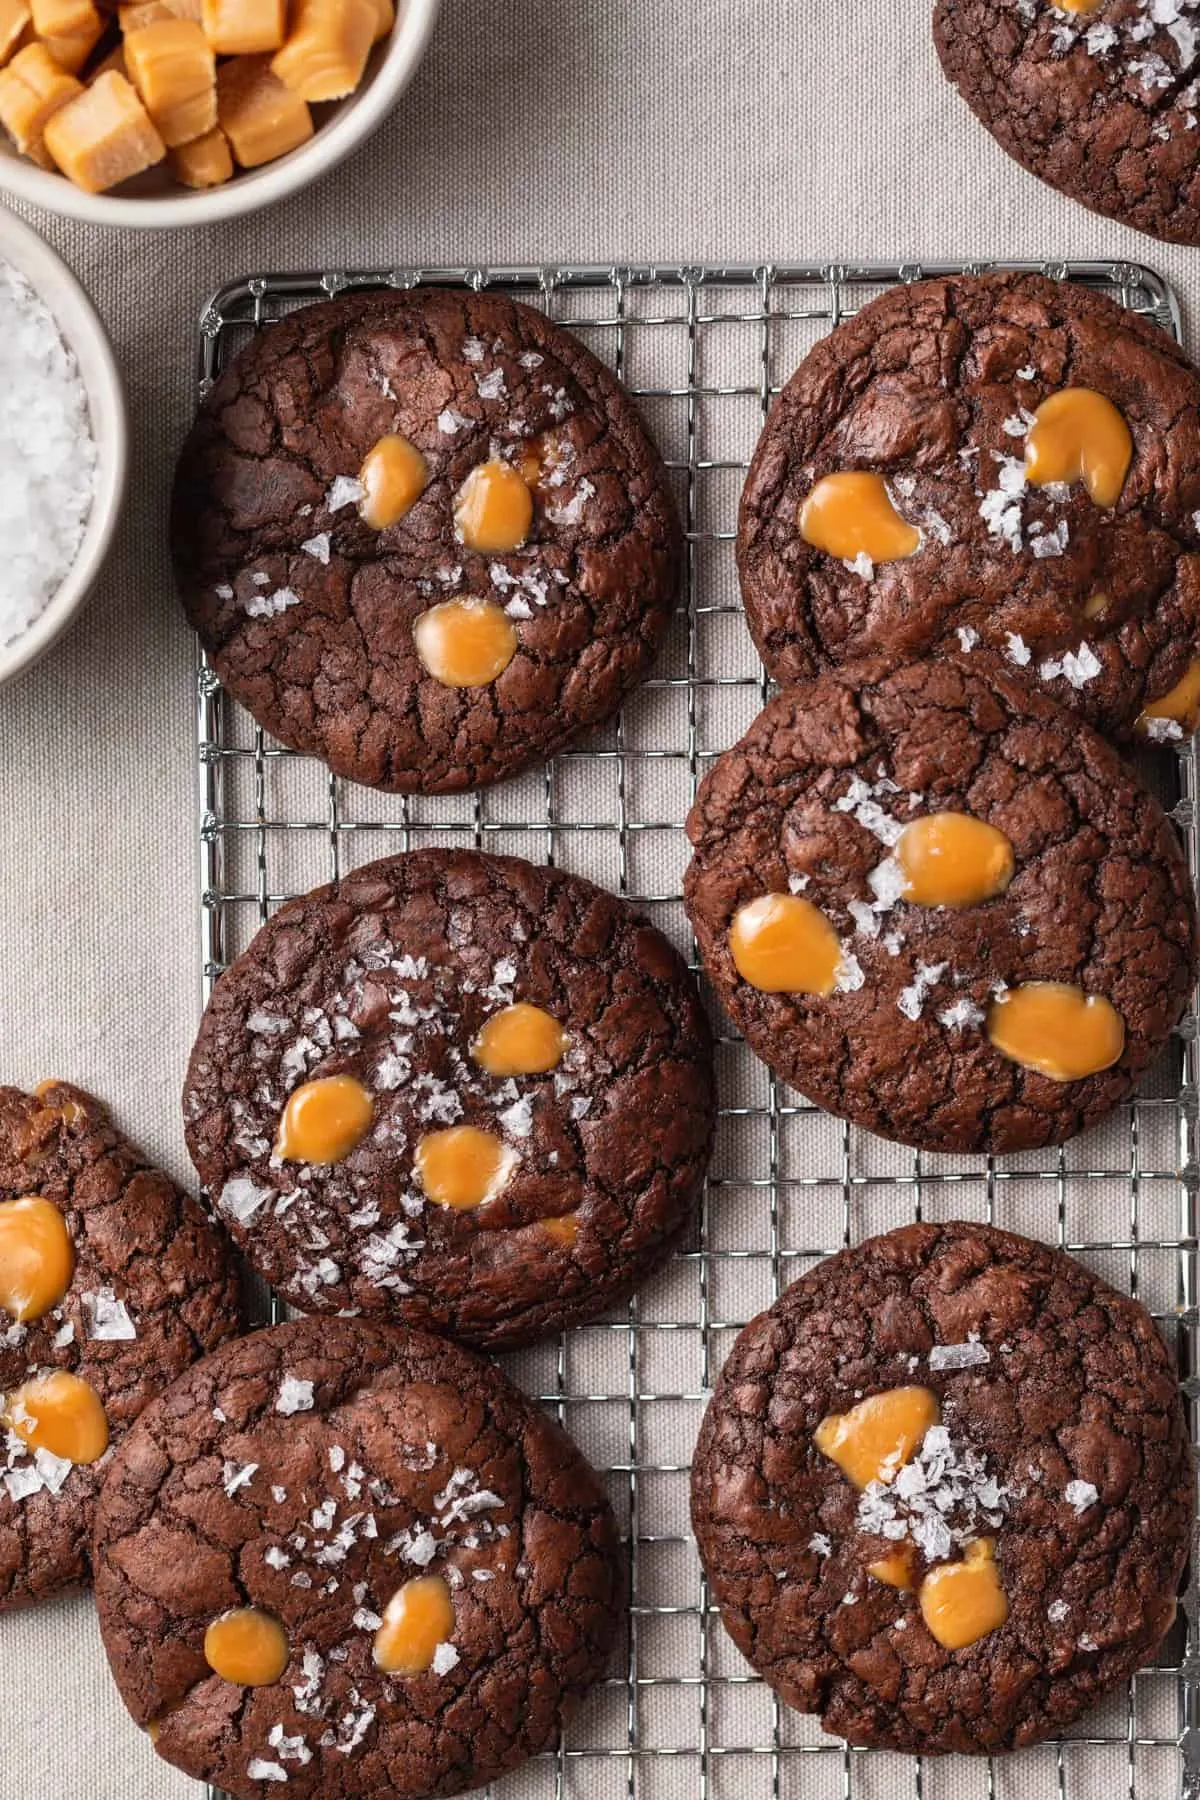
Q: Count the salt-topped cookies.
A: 8